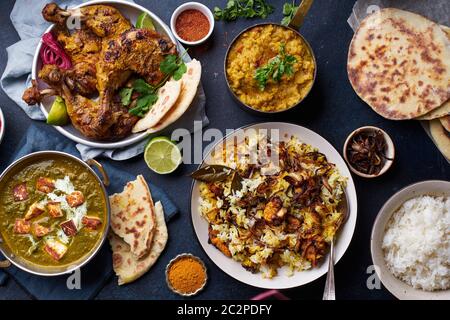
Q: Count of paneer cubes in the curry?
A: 10